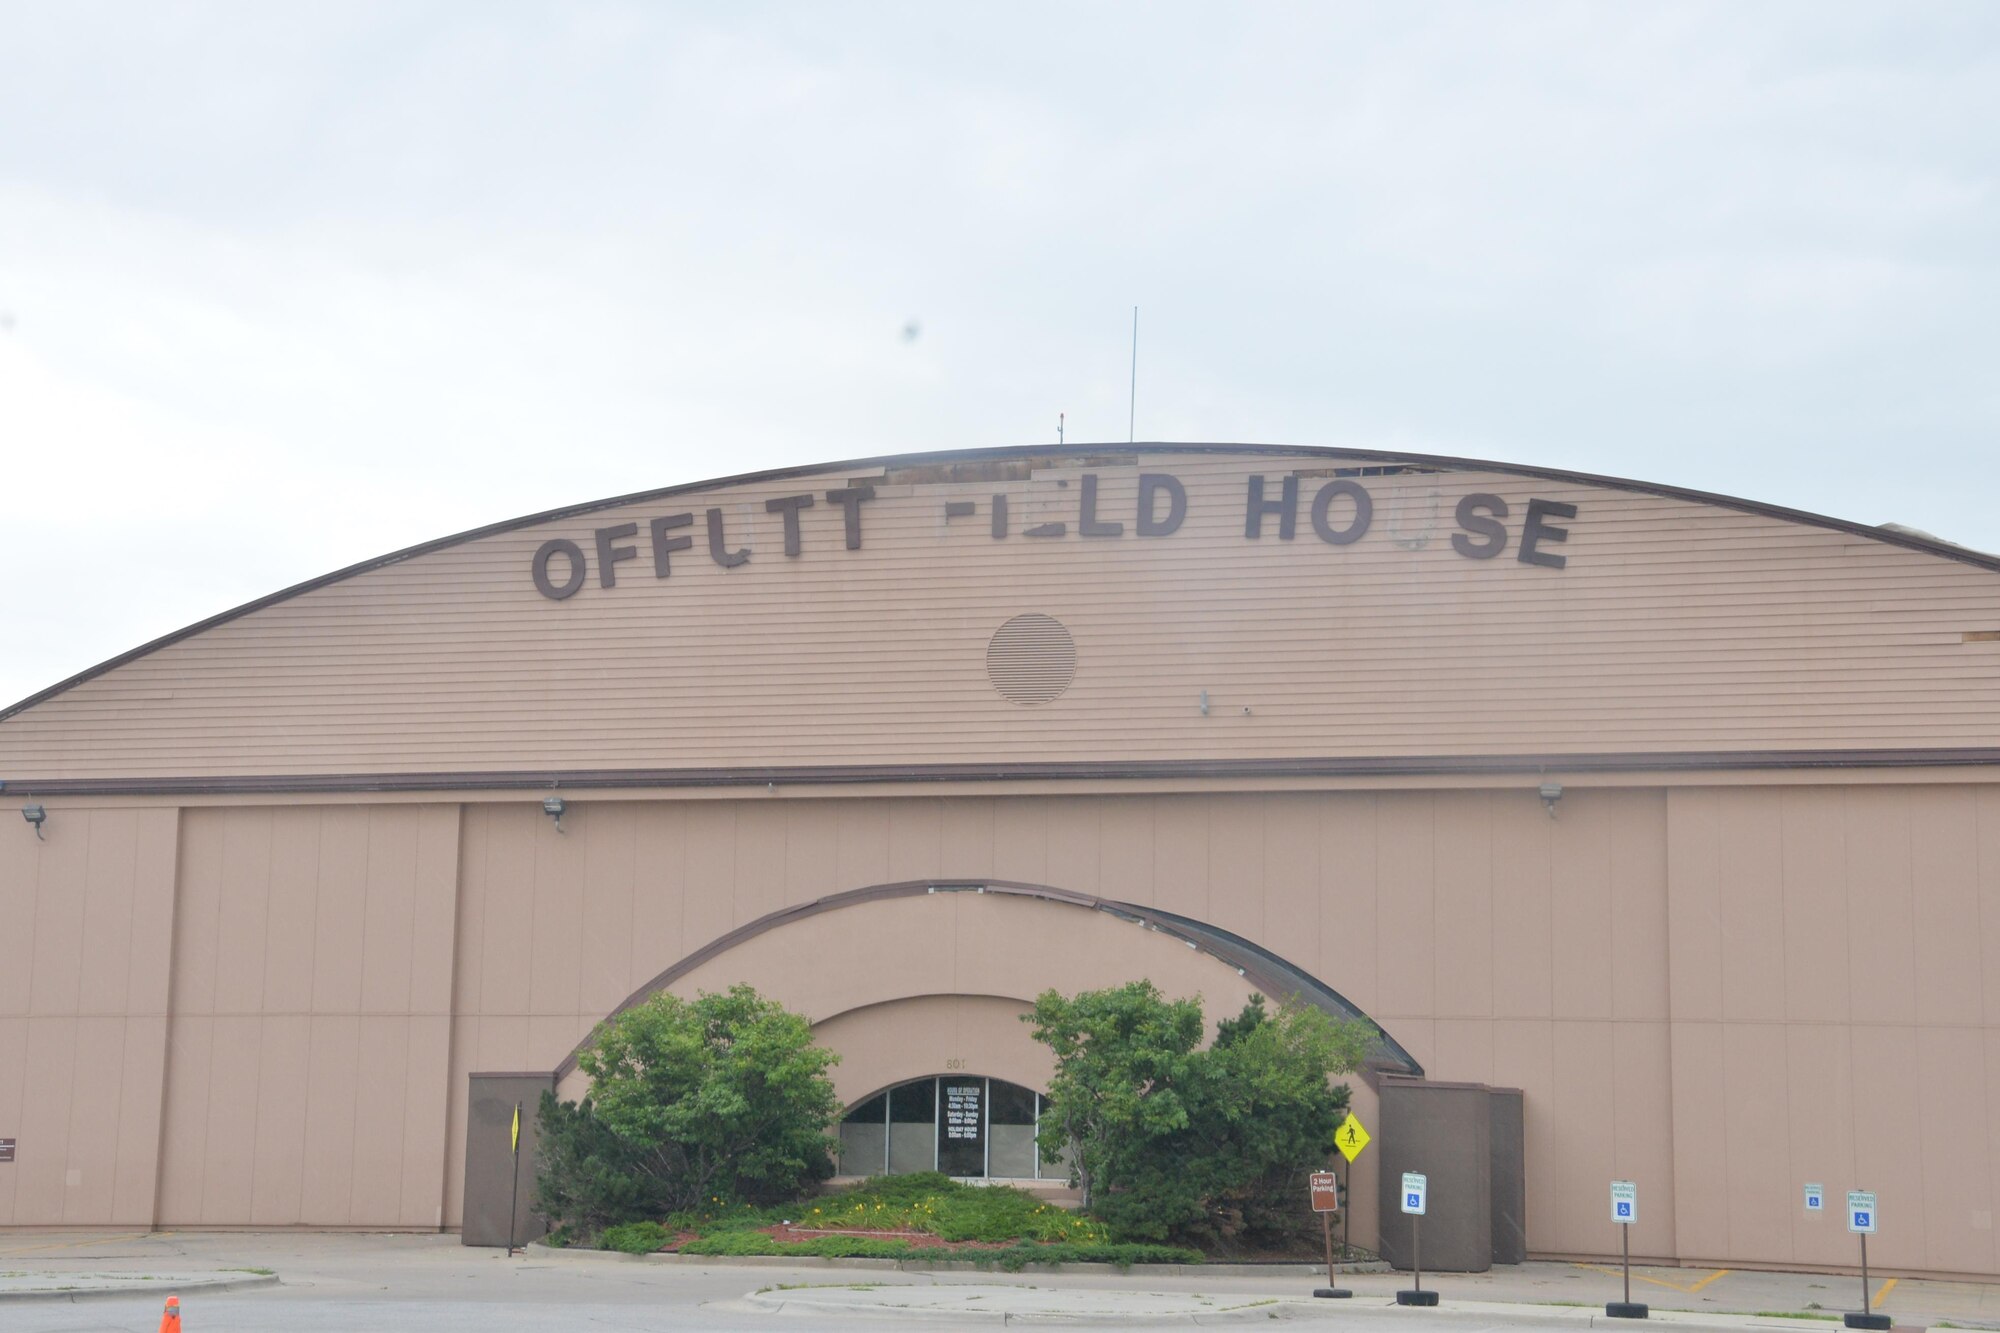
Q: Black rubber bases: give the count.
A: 4